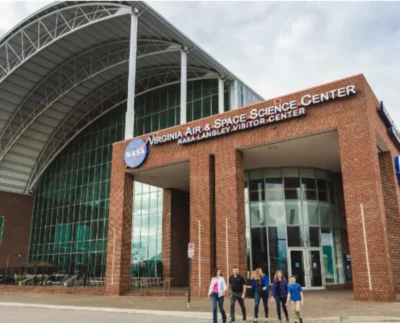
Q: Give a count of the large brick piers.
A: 4